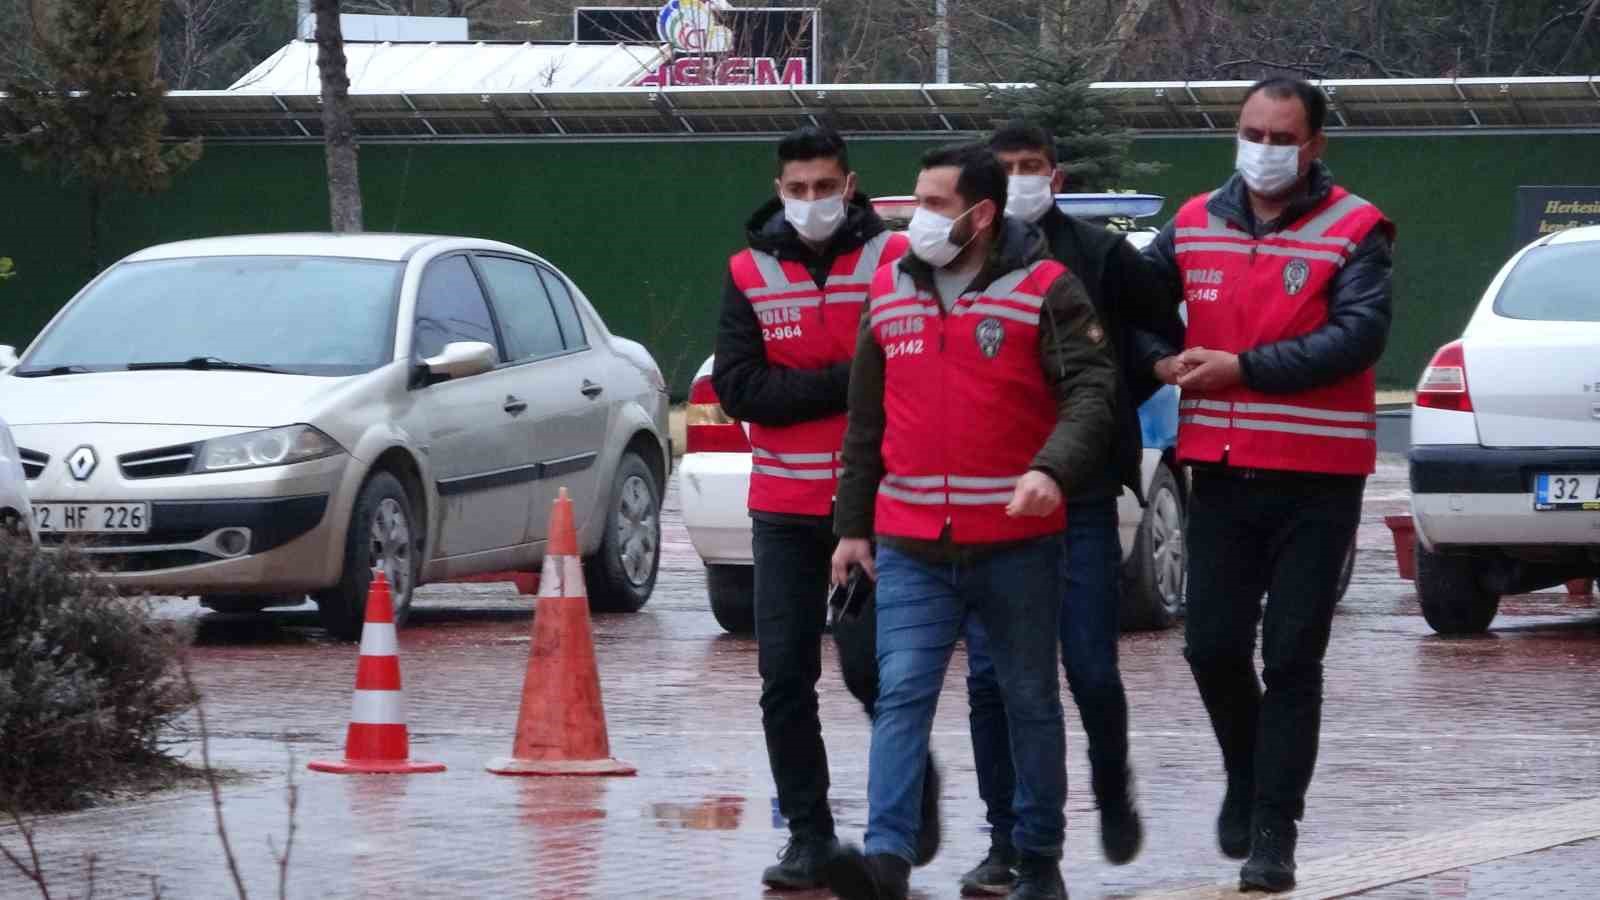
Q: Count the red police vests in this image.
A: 3